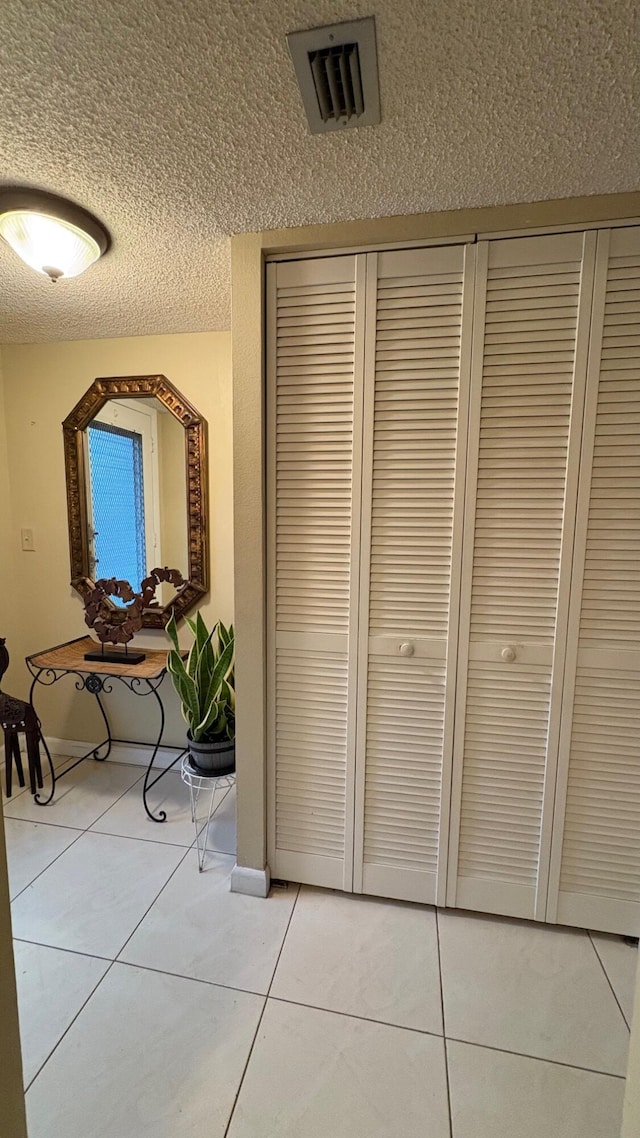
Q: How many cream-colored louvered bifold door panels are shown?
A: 4